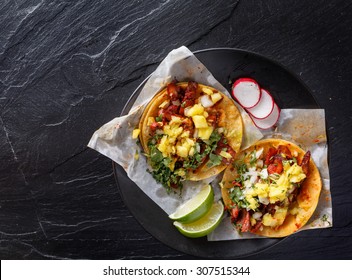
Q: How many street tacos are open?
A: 2